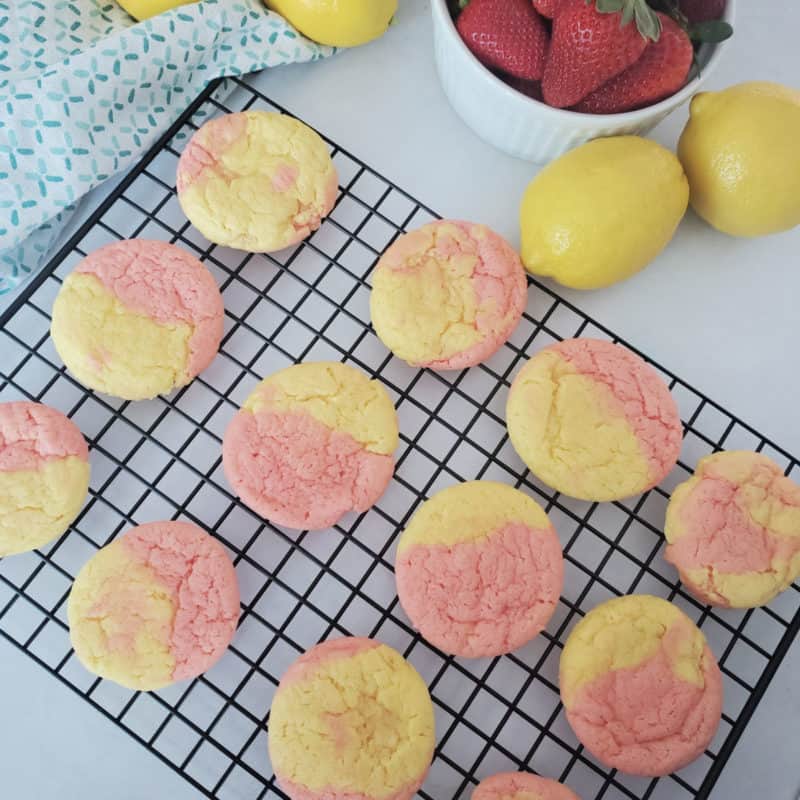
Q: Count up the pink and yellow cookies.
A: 12